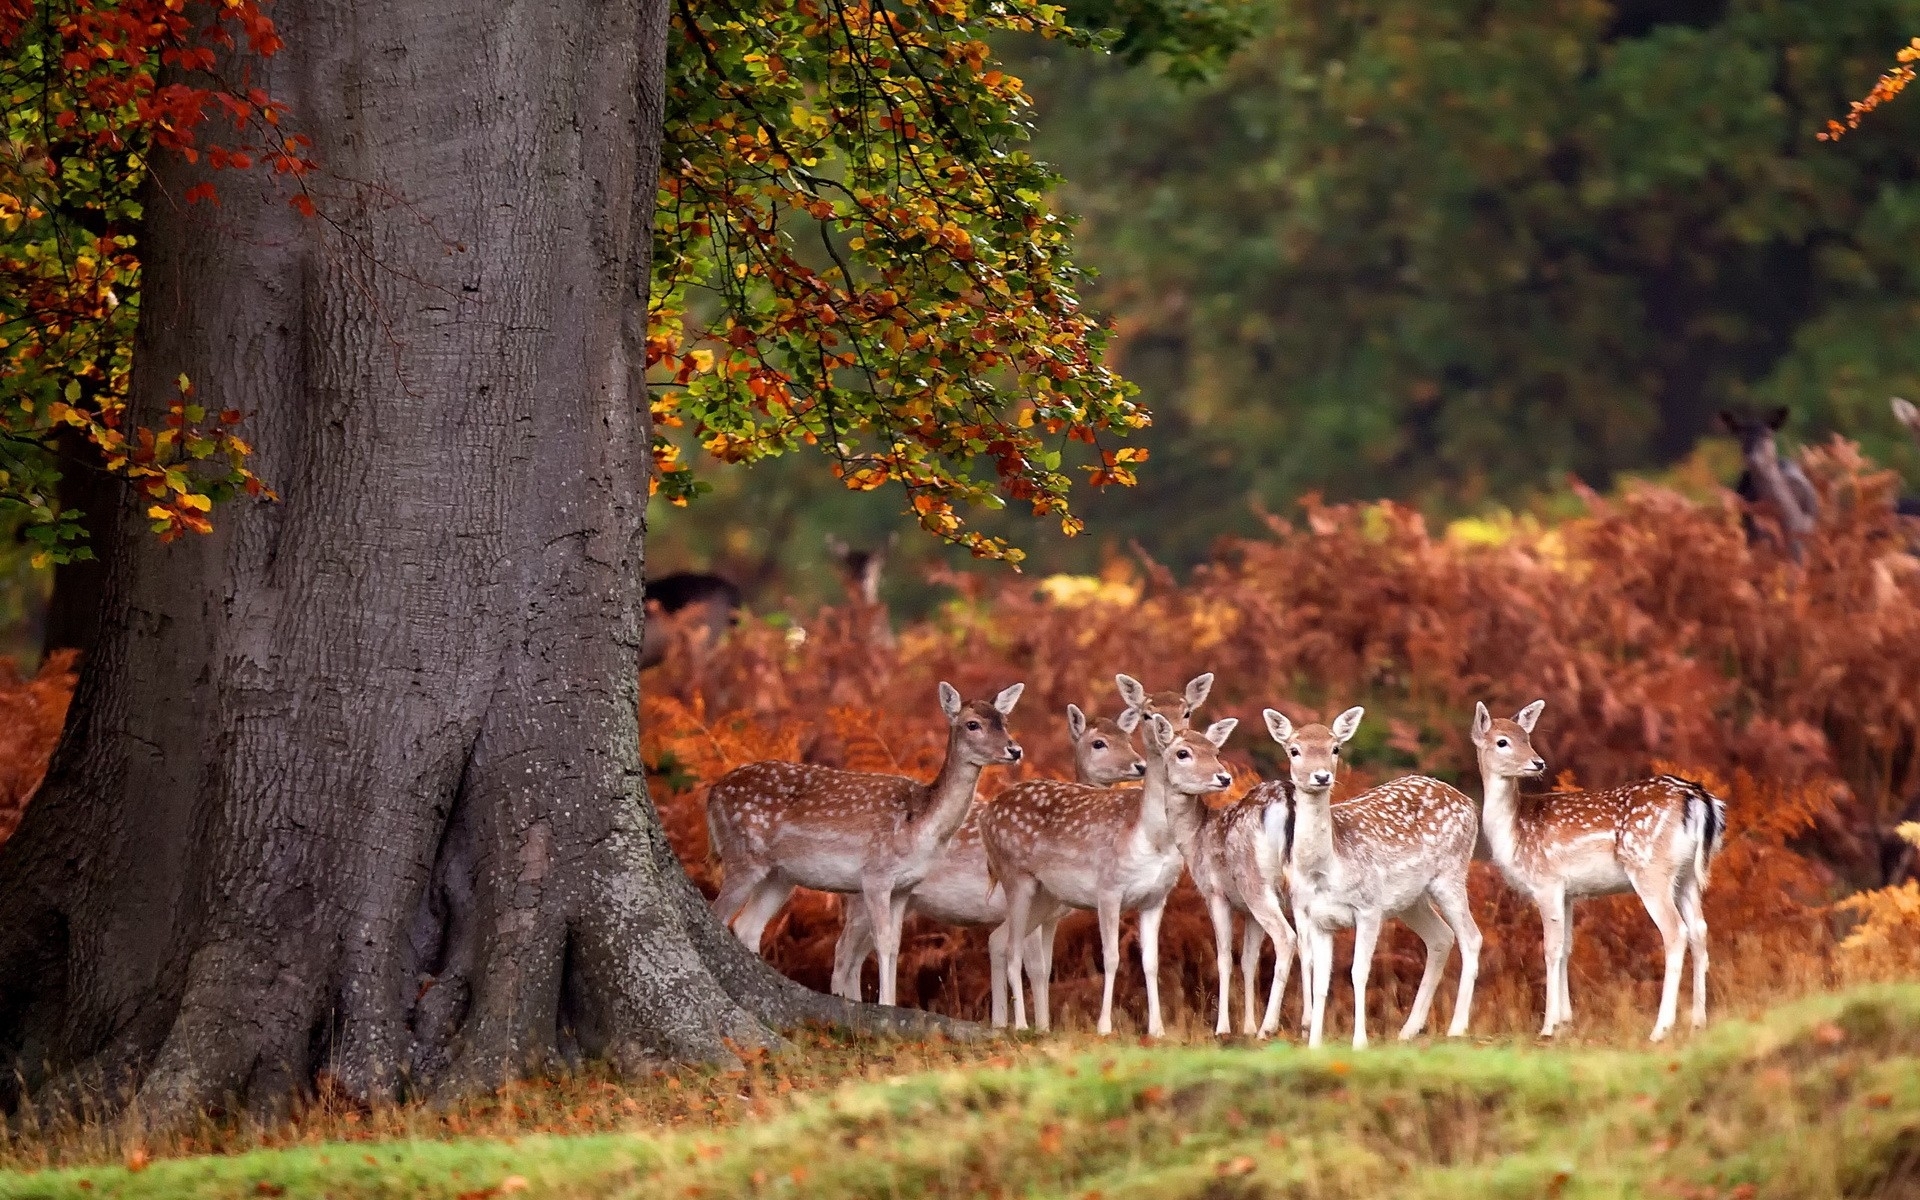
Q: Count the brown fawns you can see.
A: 6